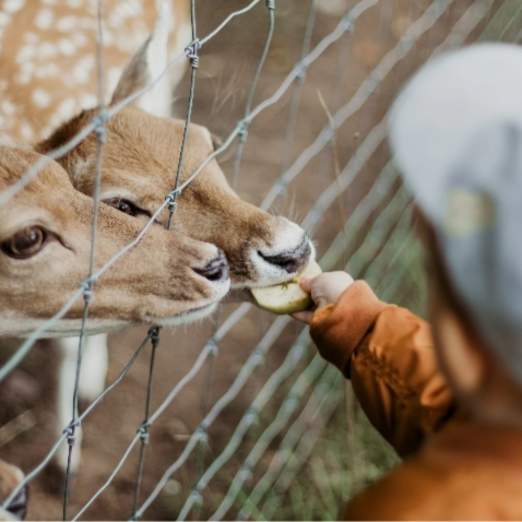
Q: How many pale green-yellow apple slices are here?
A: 1